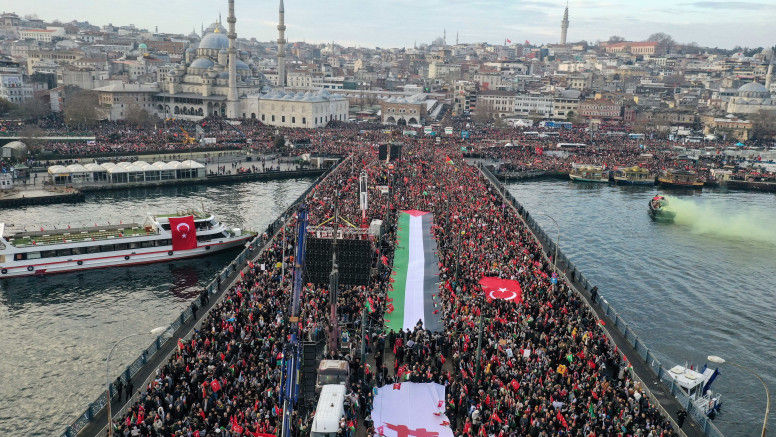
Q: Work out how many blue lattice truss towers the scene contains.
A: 1